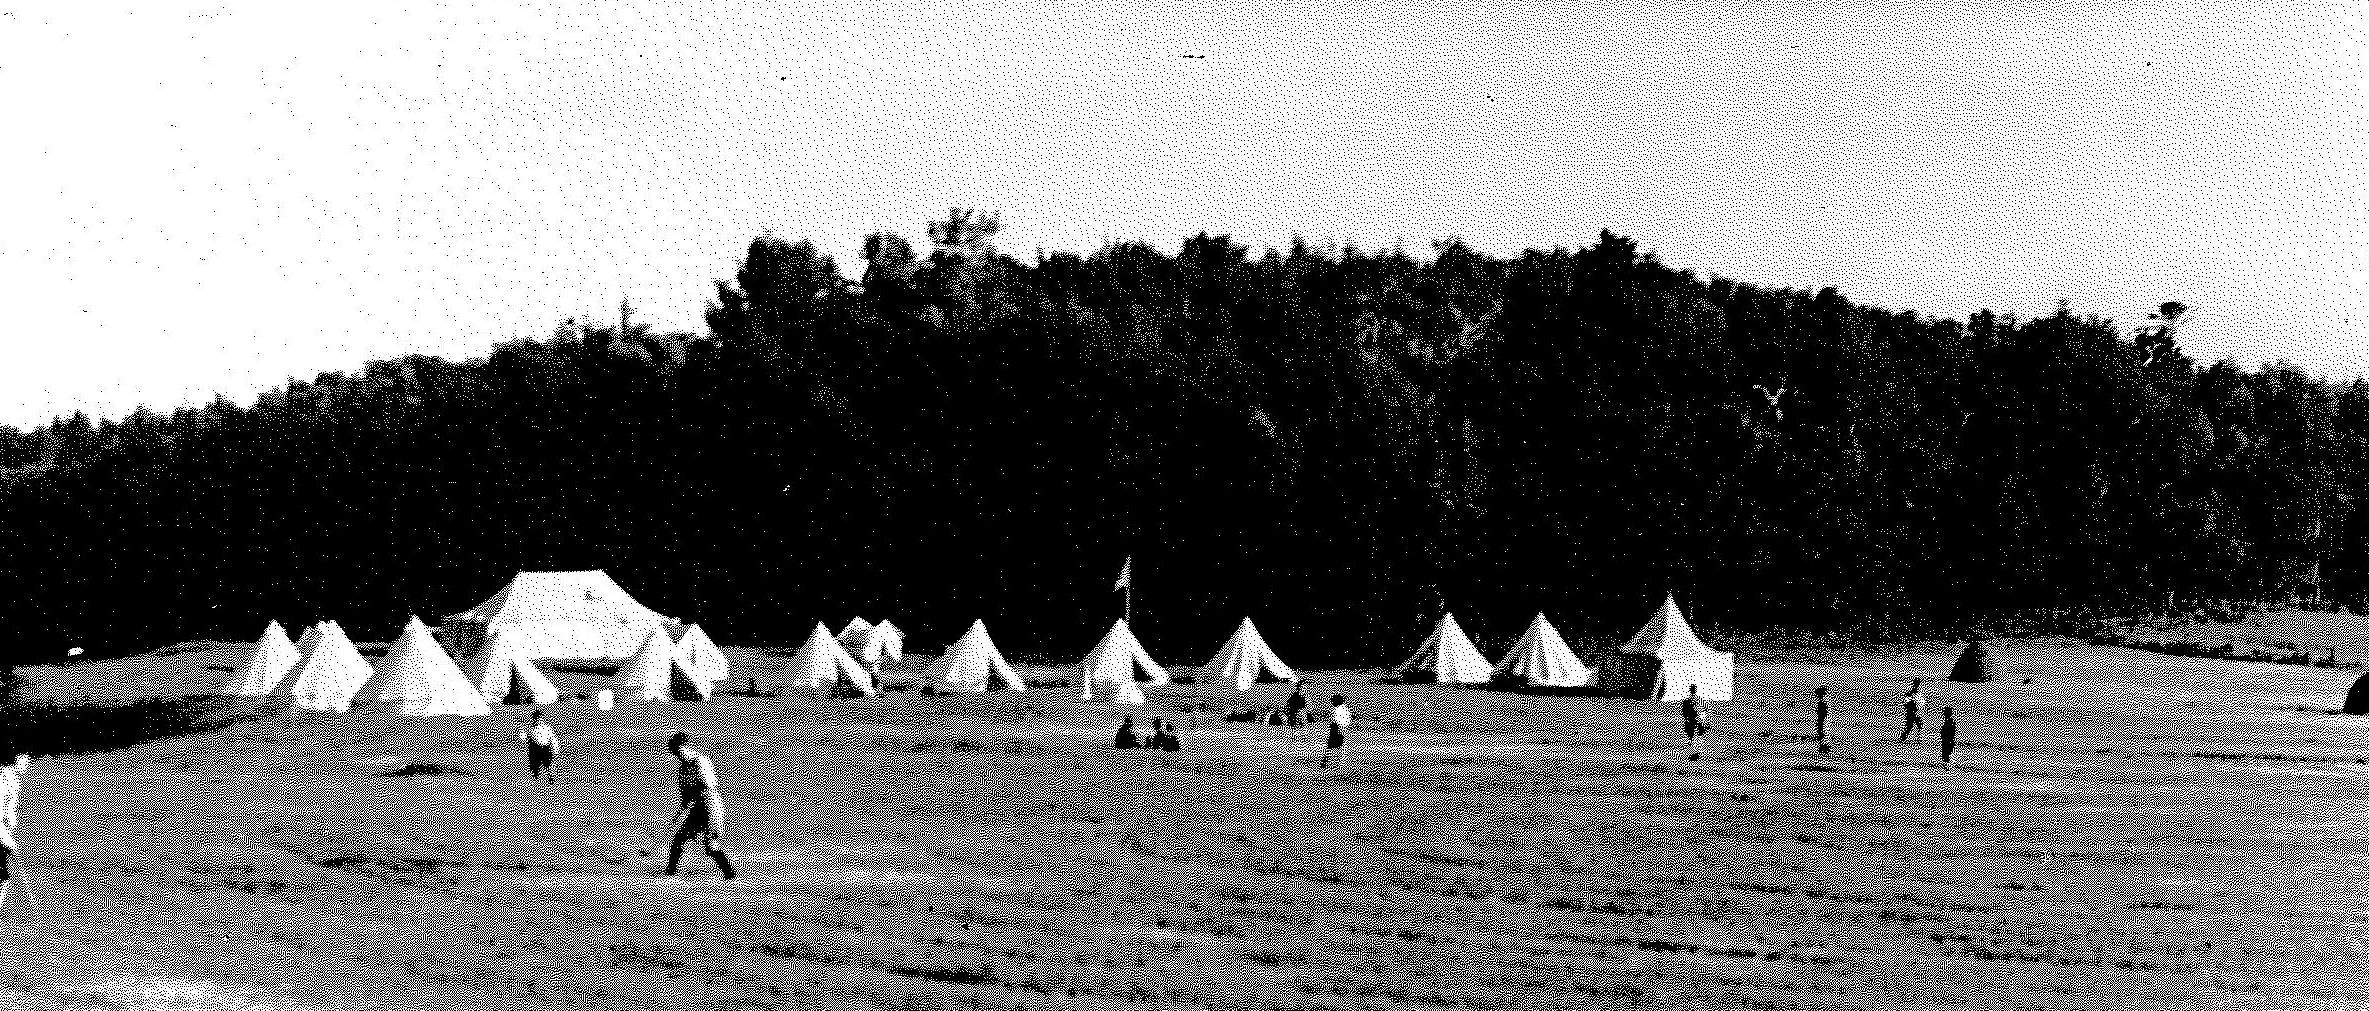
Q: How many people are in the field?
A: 12